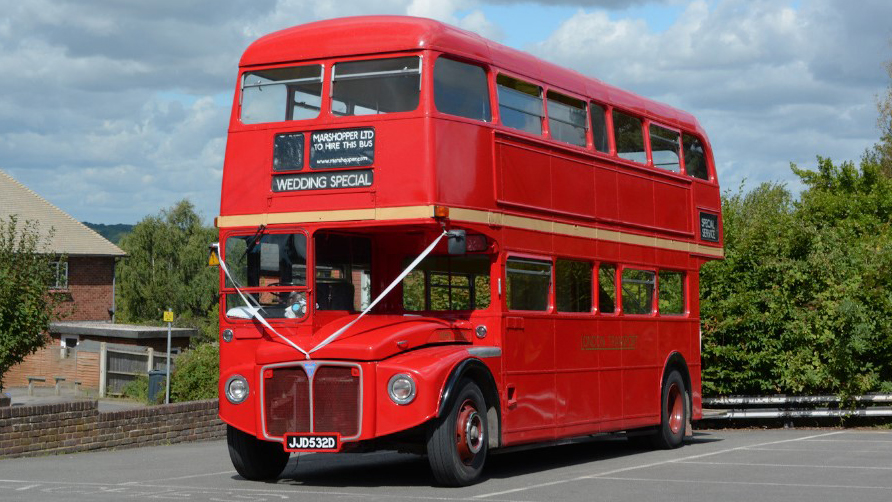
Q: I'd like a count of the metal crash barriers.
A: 2